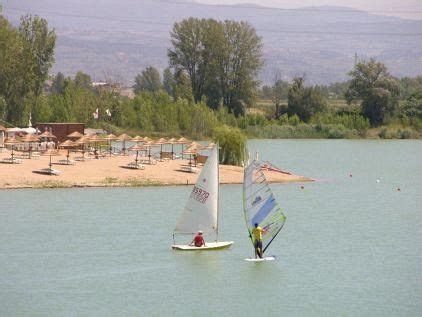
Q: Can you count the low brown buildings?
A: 1